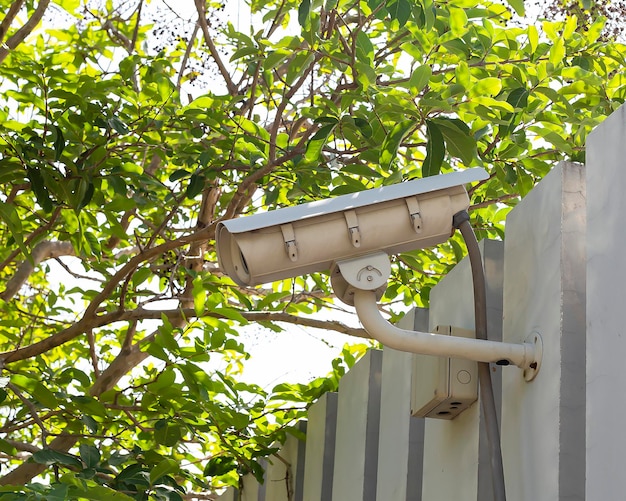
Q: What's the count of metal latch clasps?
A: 3